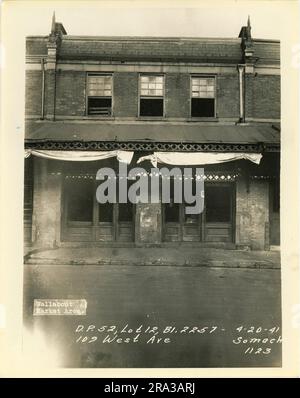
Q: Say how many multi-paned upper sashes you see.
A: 3